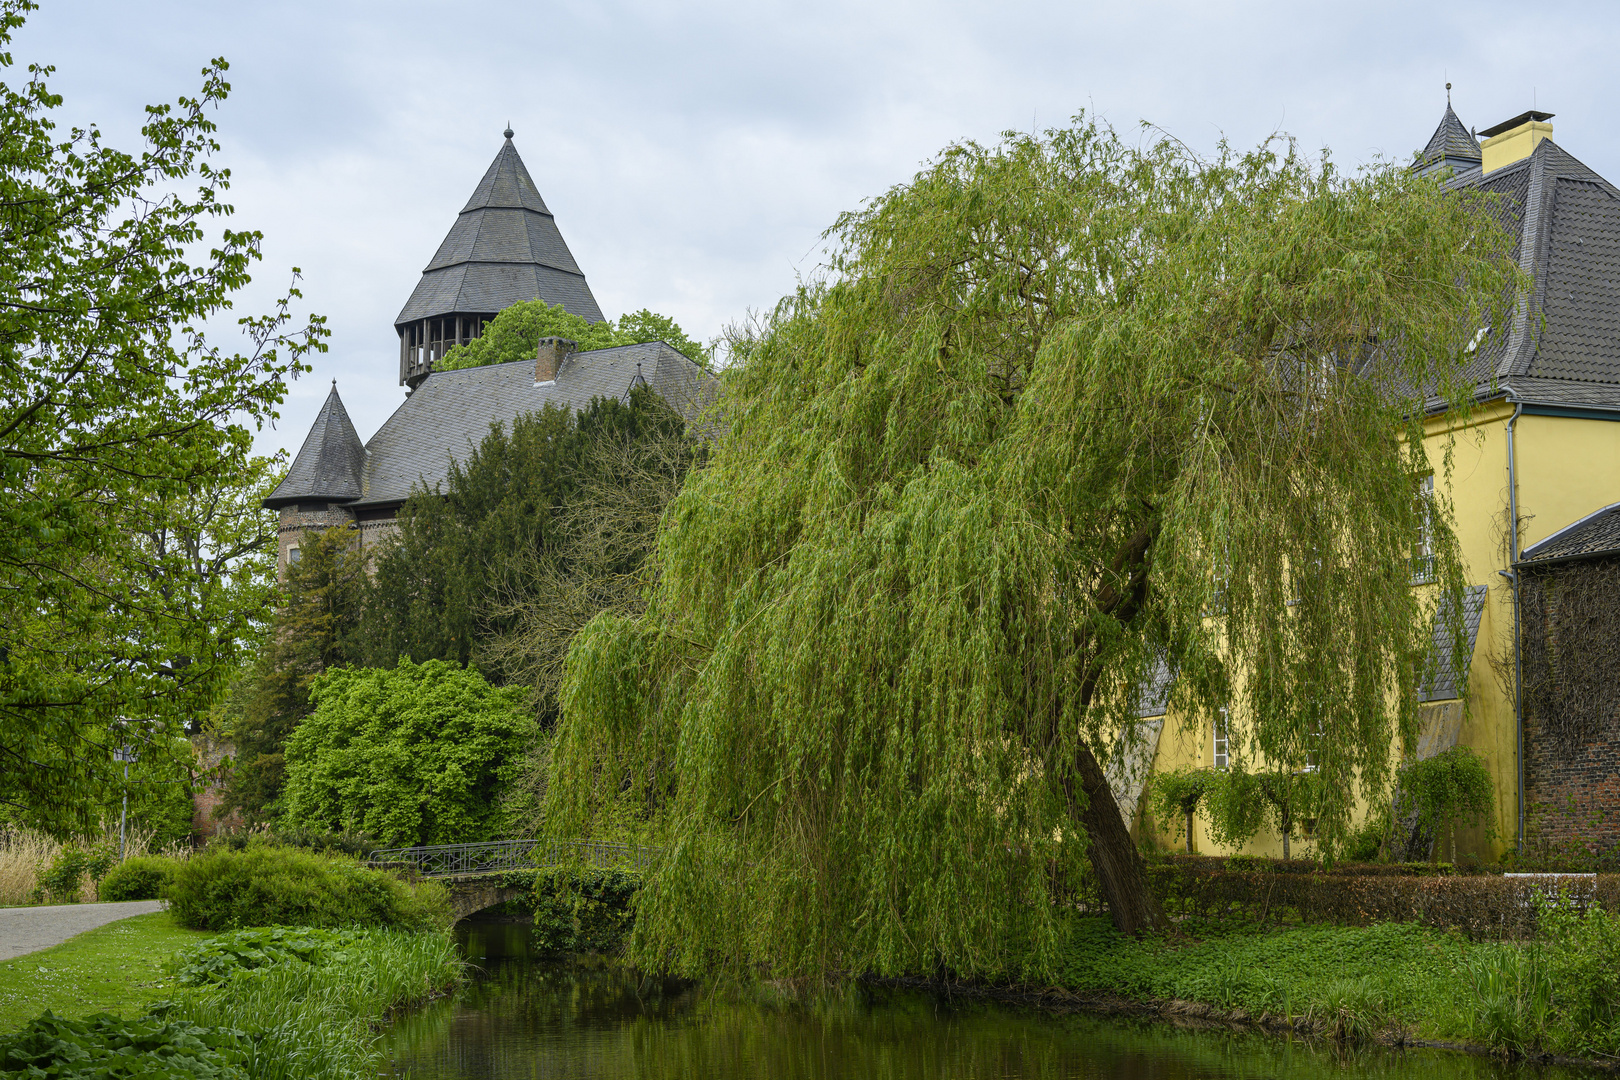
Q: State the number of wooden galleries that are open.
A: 1